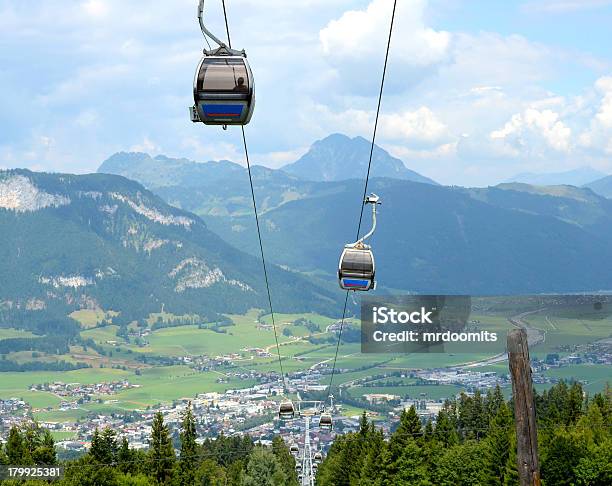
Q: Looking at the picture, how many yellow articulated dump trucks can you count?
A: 0